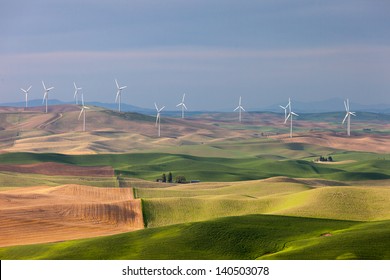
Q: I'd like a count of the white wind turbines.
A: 11